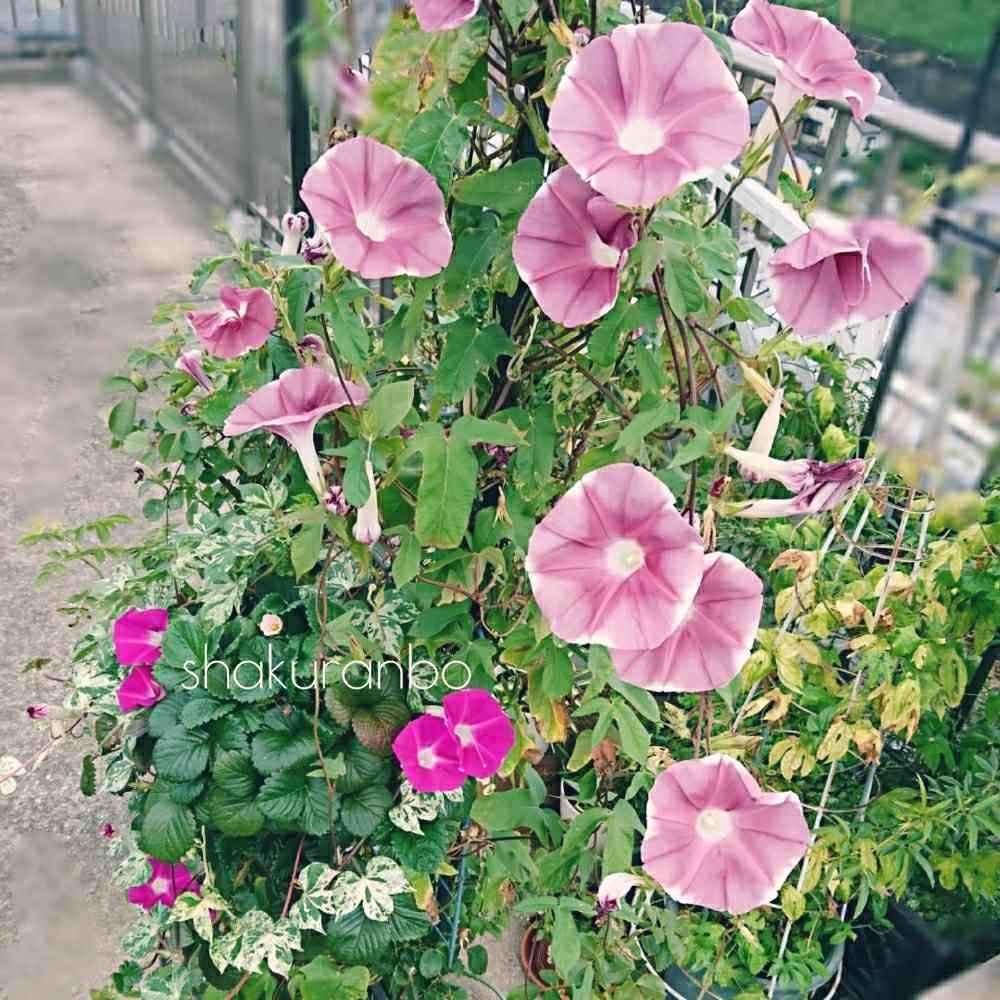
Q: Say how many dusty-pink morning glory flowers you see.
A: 11